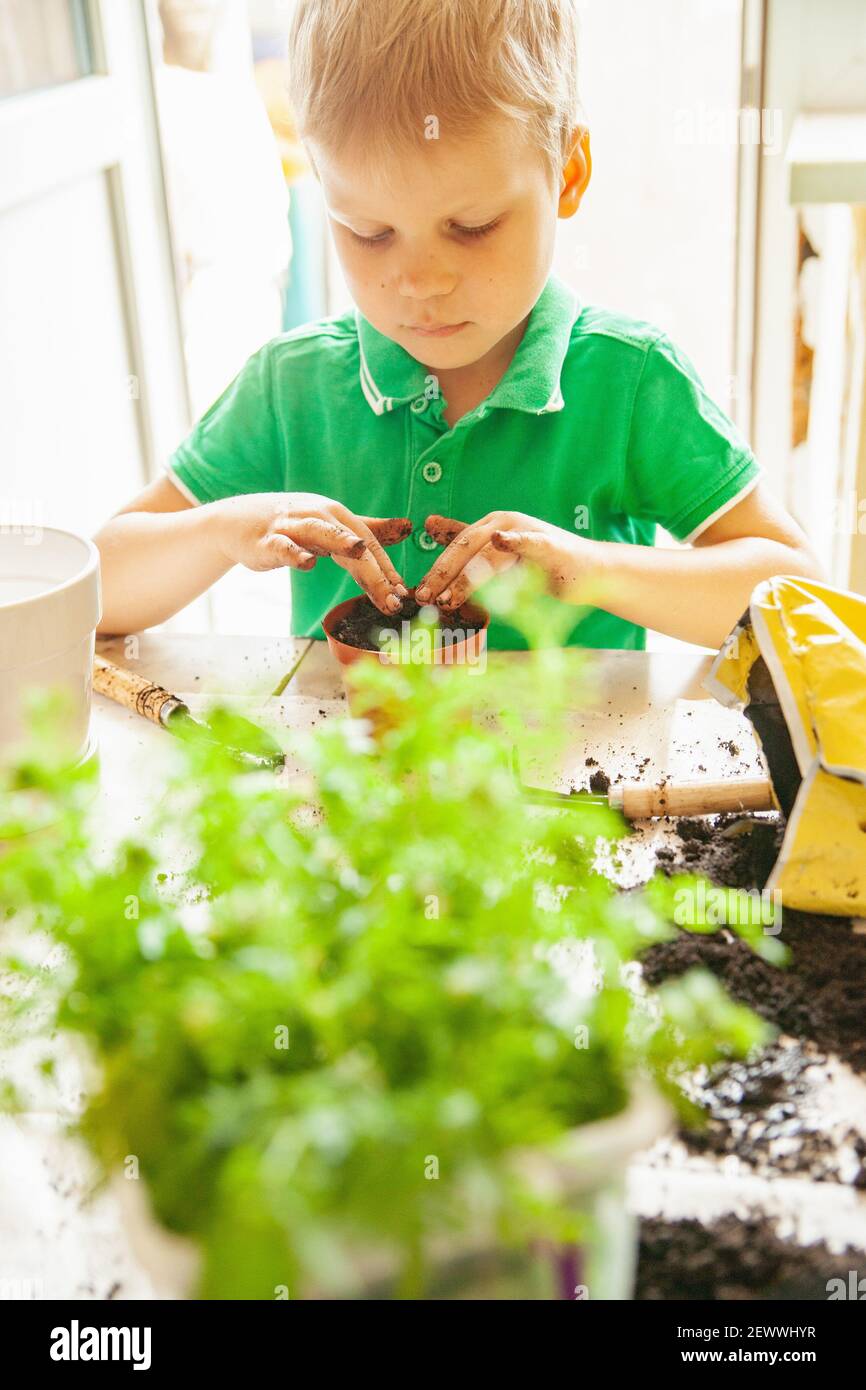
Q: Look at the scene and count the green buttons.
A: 3